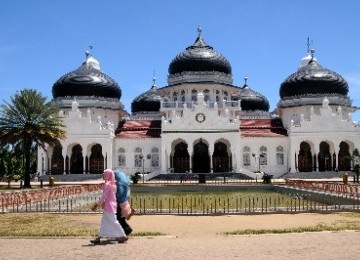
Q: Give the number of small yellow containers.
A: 2